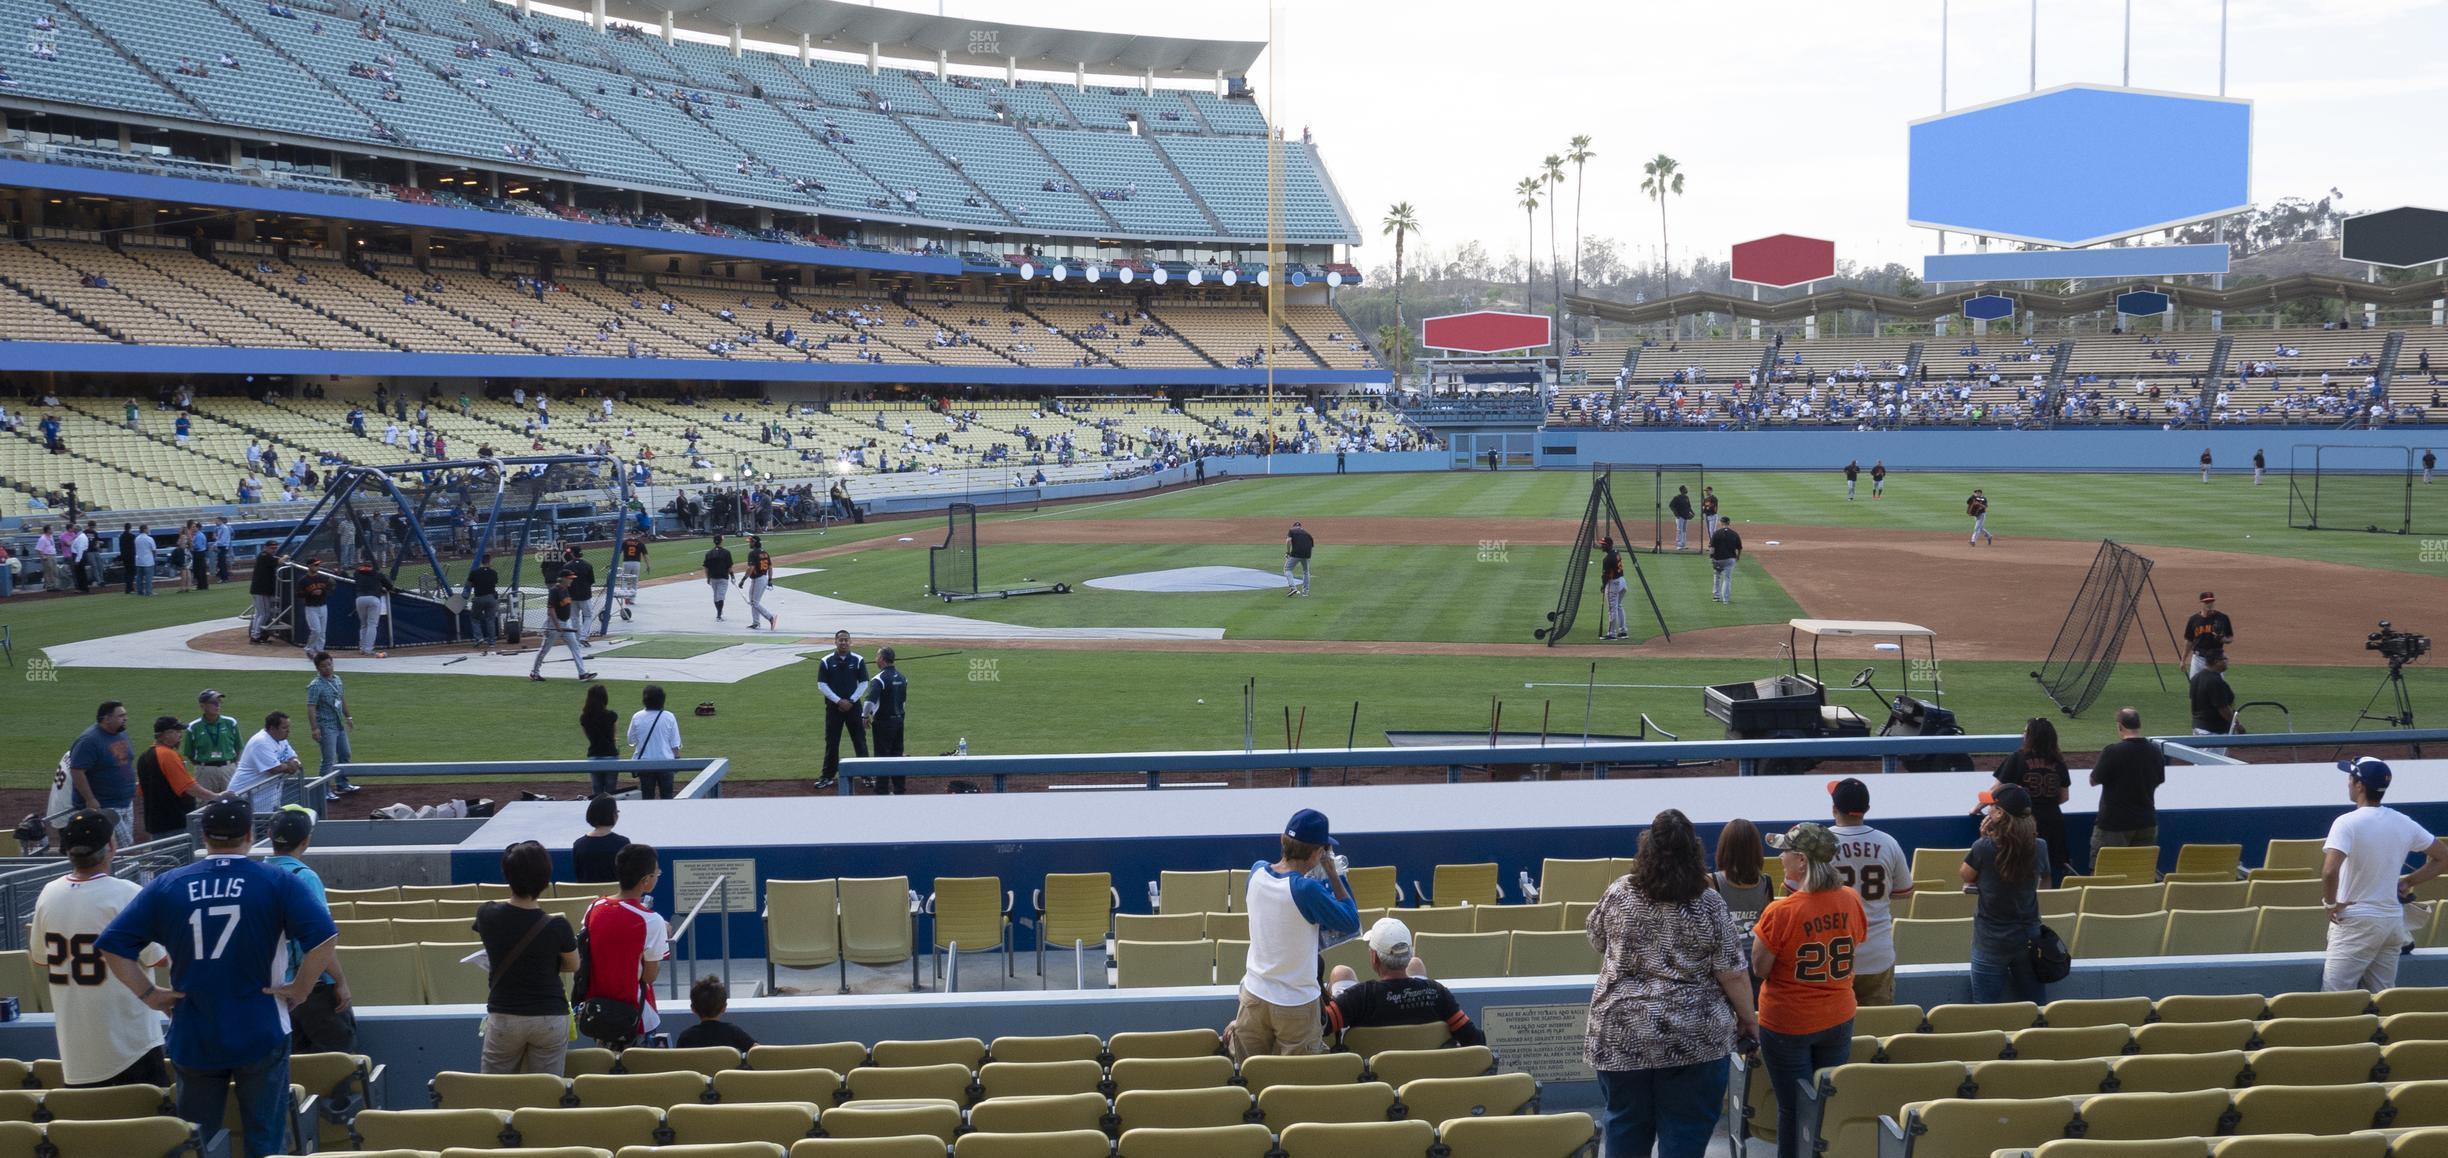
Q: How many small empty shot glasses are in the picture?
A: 0